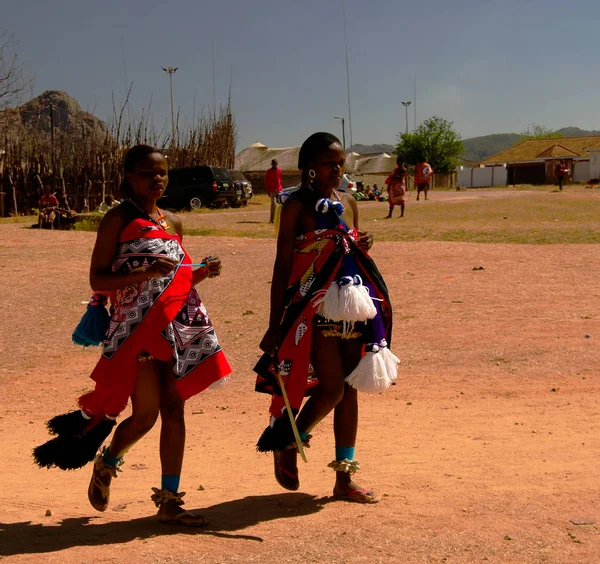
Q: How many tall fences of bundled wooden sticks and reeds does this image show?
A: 1